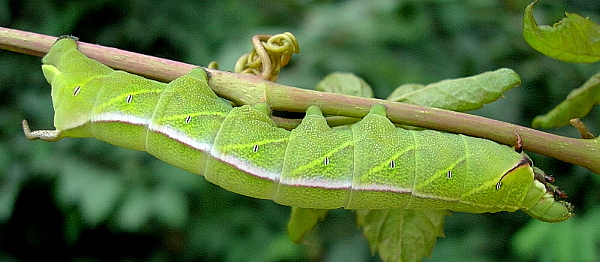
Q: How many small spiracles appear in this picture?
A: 8